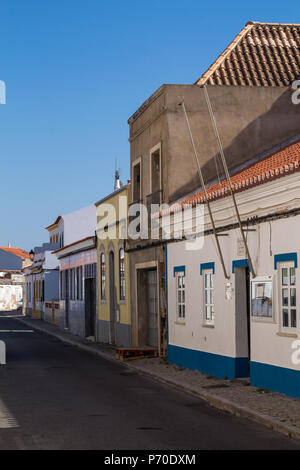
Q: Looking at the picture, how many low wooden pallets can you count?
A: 1